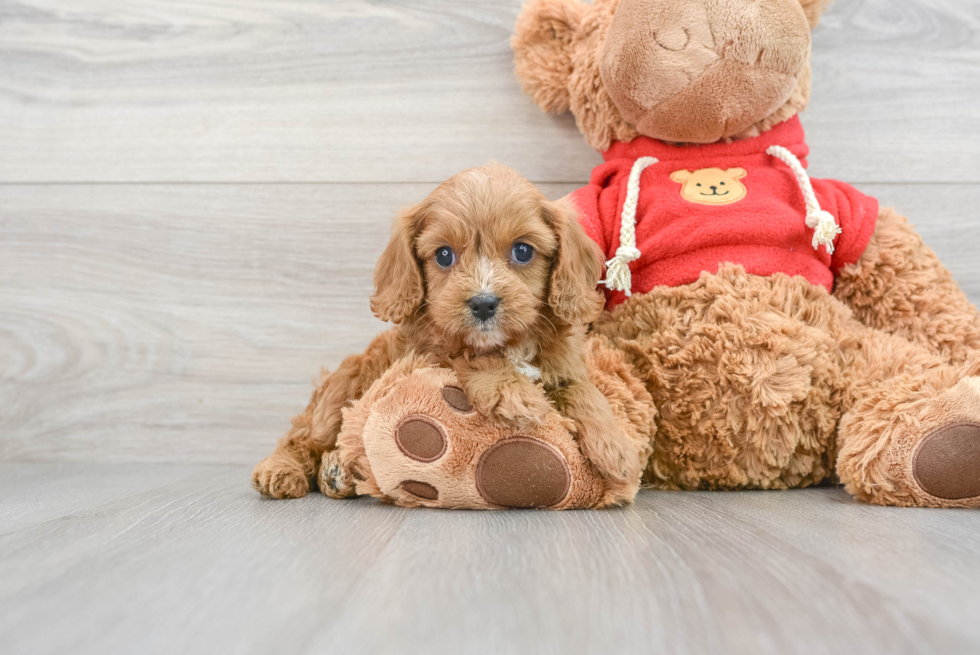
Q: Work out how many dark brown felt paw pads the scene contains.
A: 5